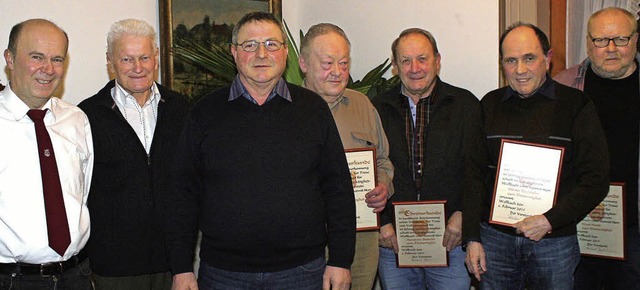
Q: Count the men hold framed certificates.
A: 4